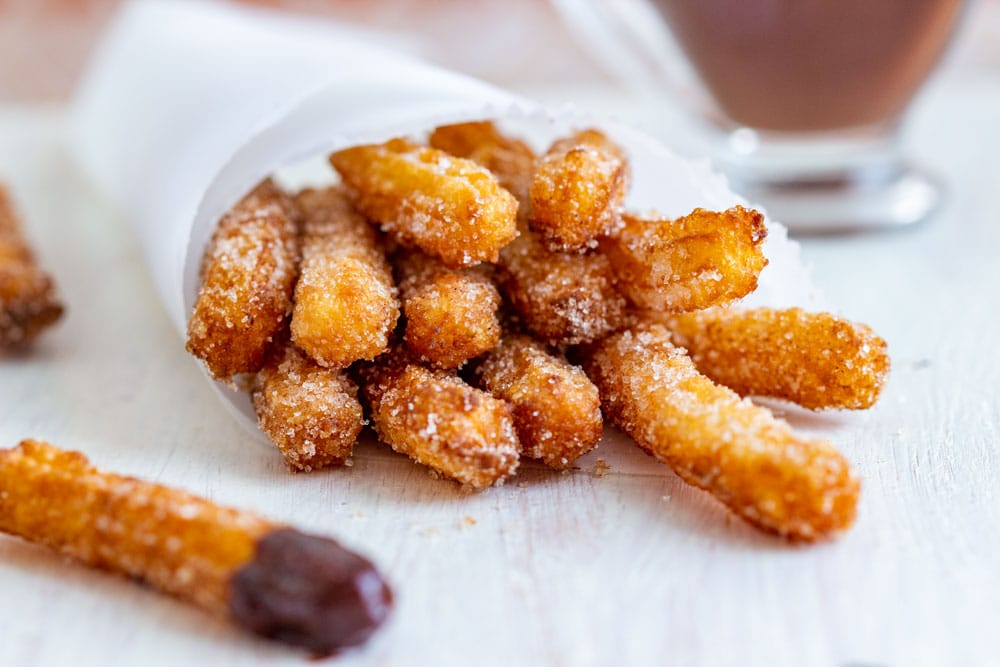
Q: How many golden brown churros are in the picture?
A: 15